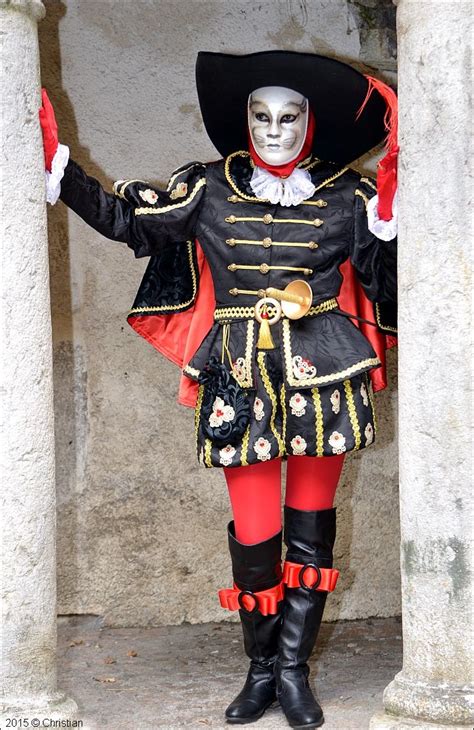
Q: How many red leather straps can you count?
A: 2